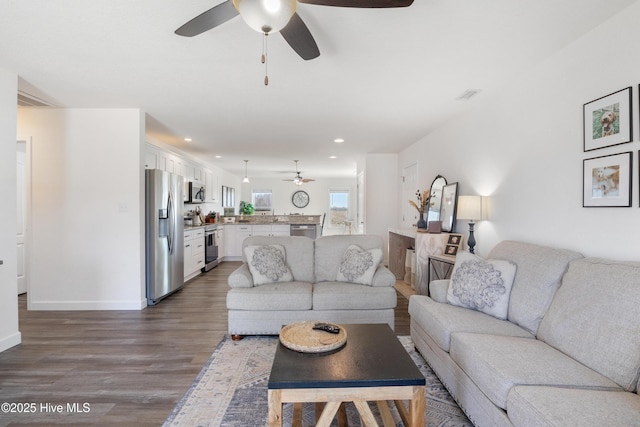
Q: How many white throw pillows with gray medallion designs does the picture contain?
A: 3